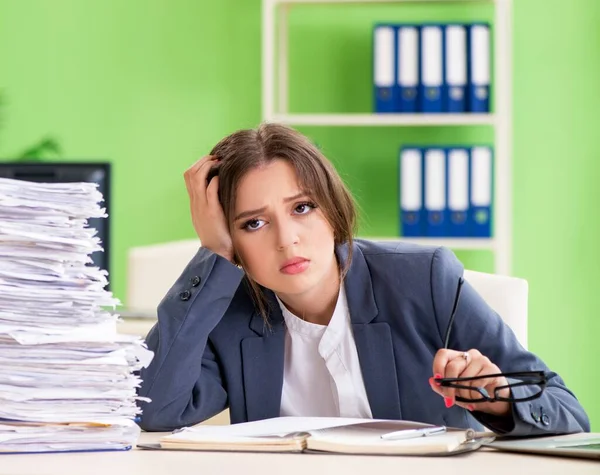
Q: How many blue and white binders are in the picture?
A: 9